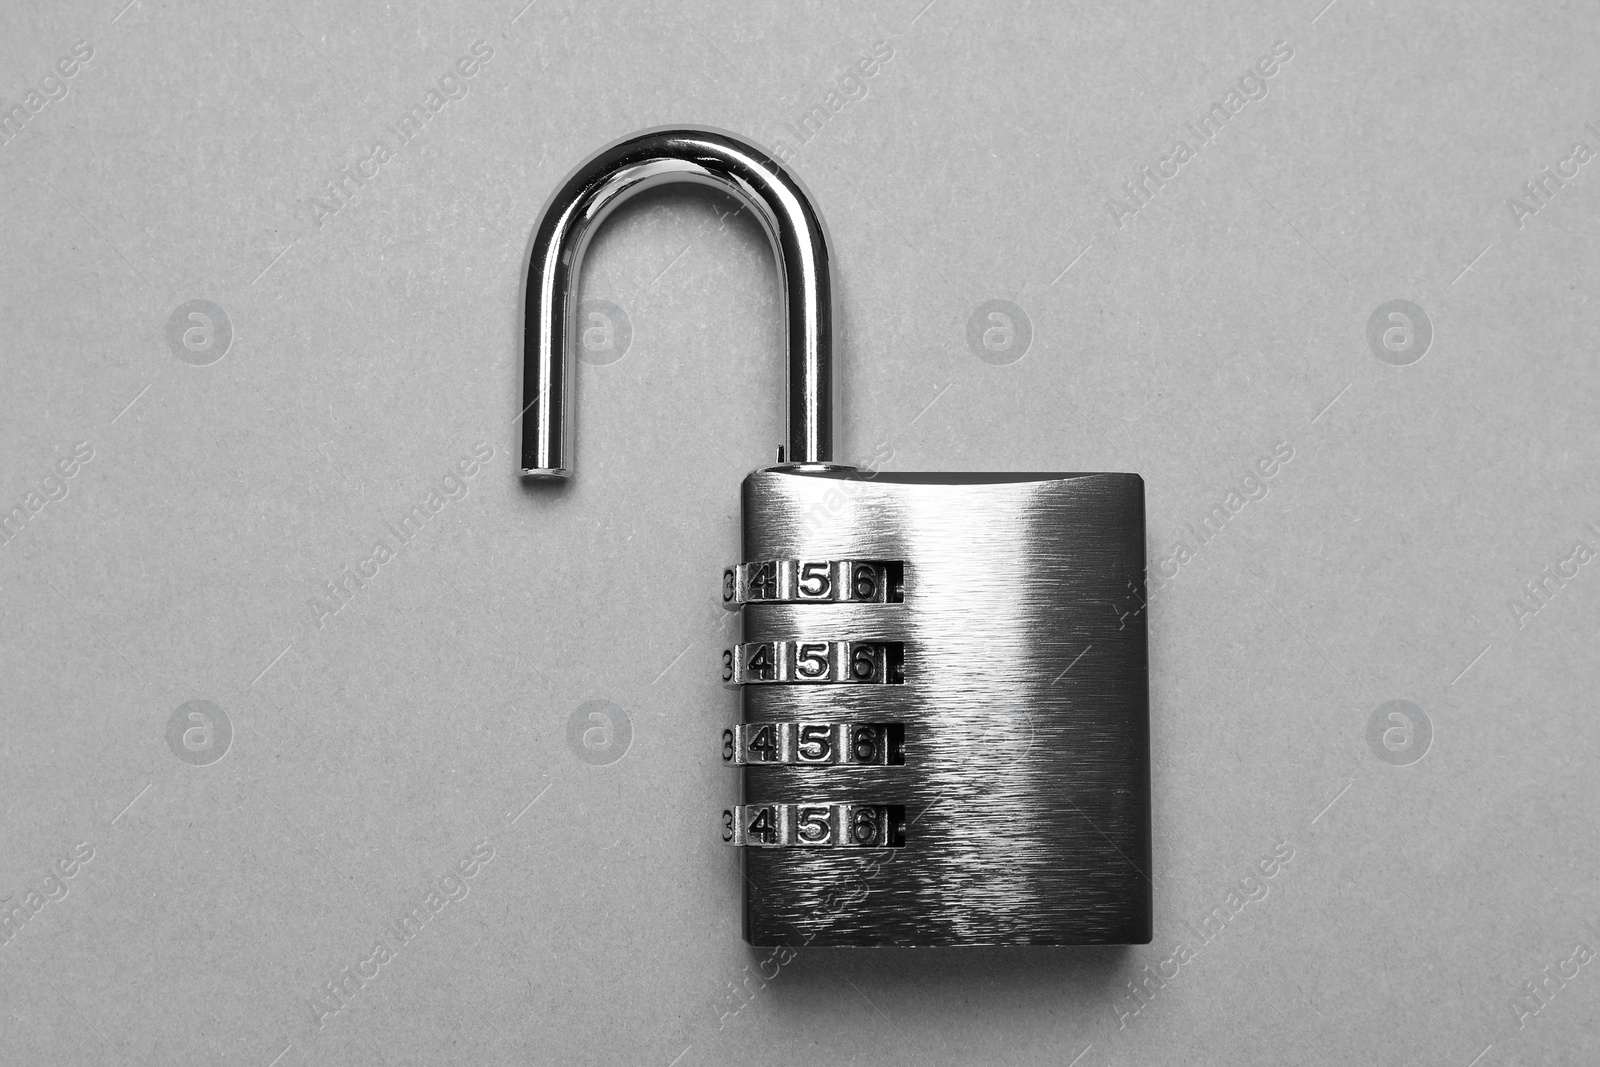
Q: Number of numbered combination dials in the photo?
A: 4